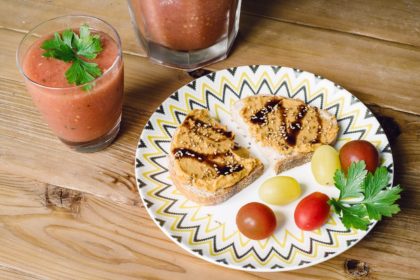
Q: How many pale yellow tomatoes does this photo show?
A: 2